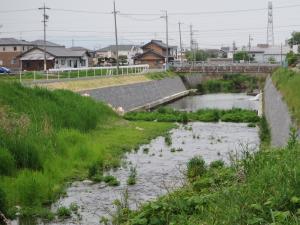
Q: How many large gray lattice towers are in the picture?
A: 1